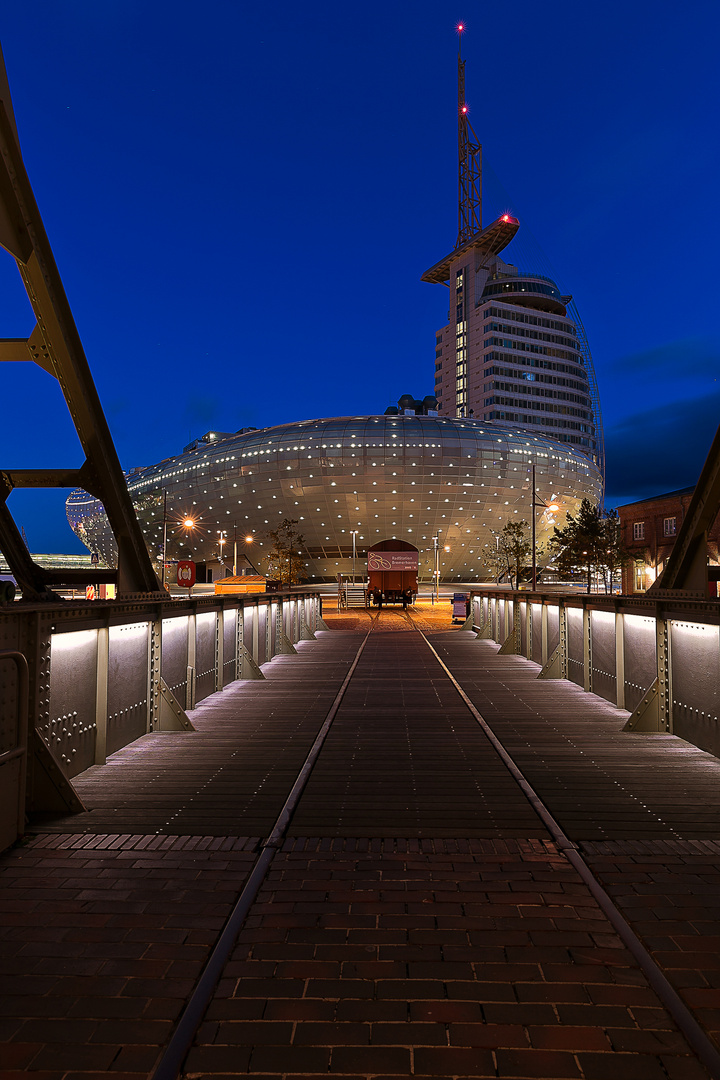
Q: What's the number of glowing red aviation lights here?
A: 3